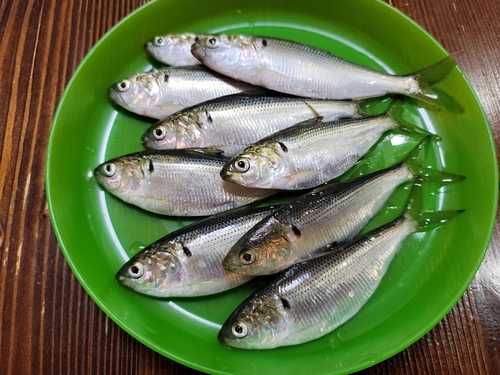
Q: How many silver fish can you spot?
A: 9